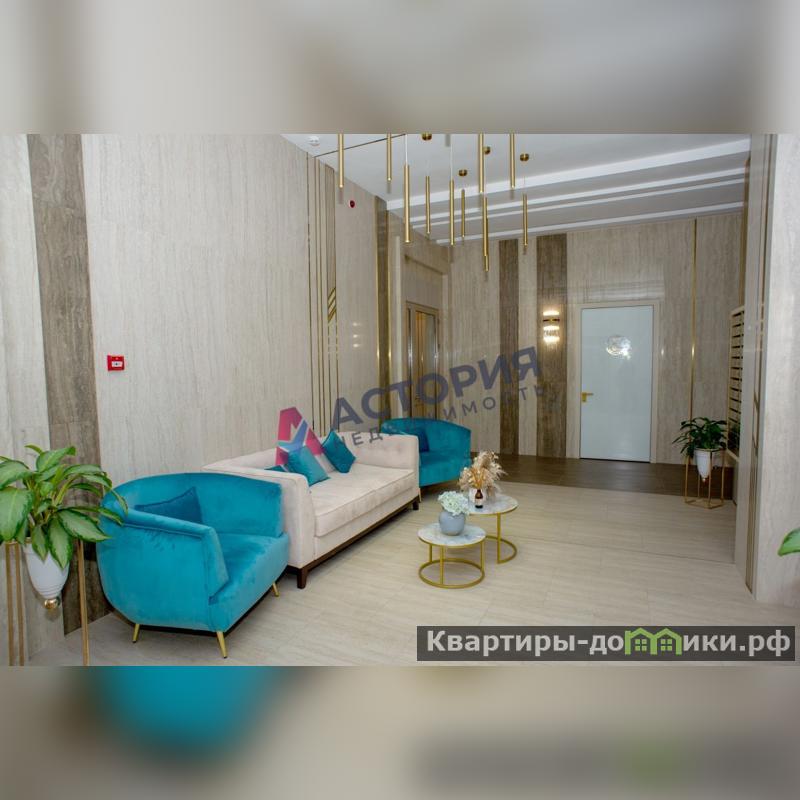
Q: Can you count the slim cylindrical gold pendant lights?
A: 11